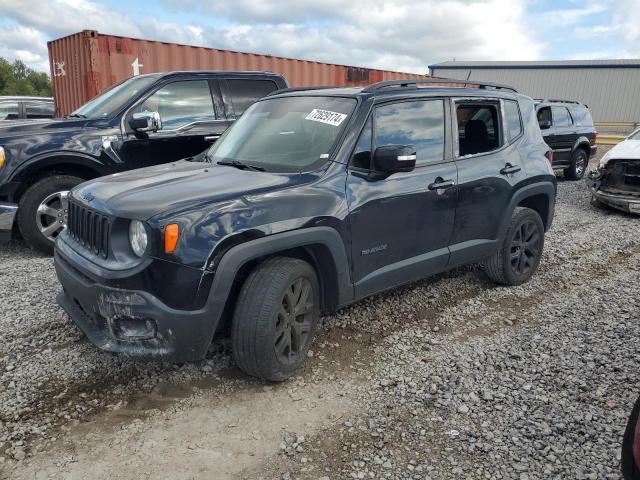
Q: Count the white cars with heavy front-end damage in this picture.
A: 1